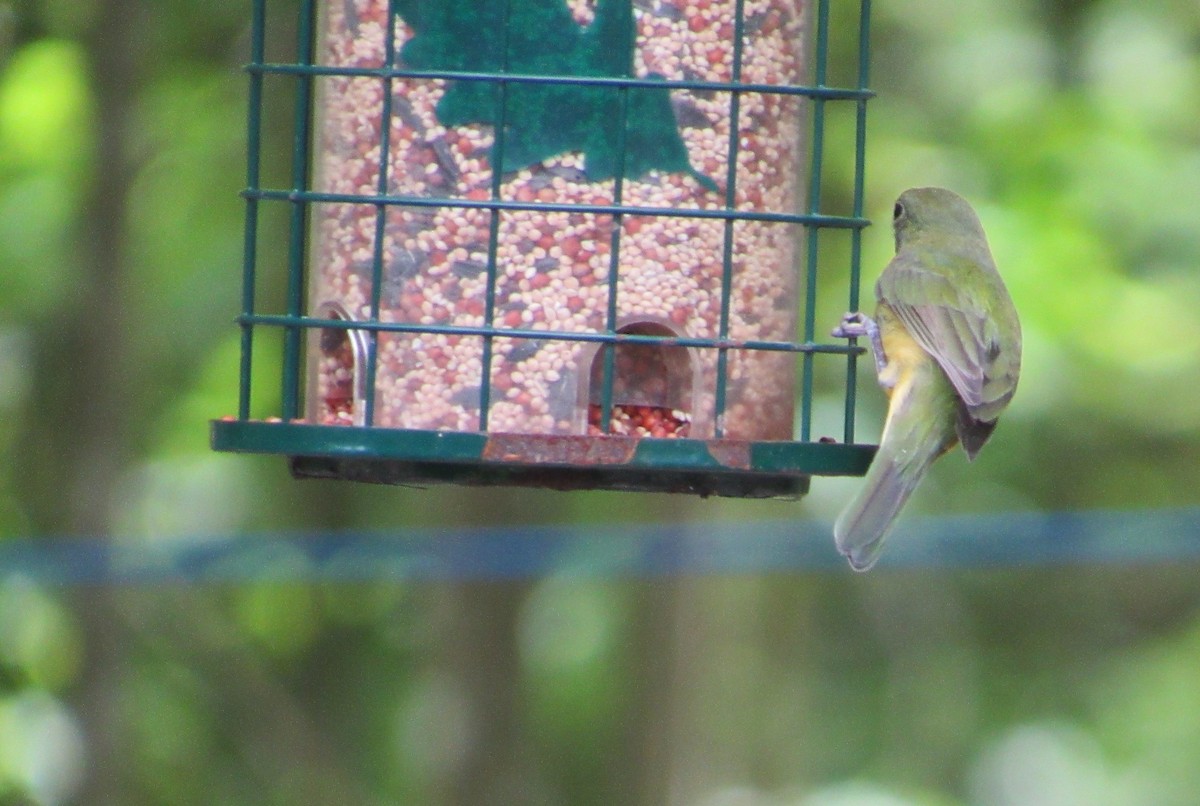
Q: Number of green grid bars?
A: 11